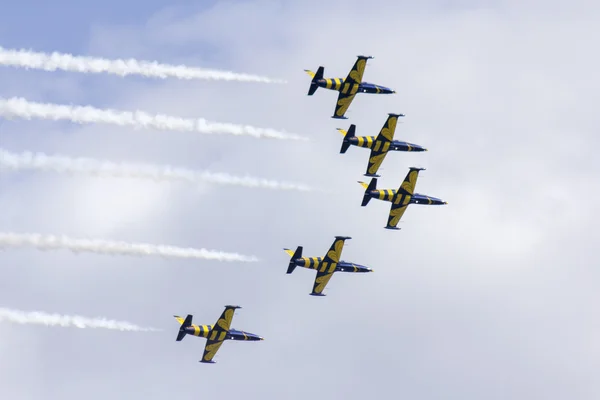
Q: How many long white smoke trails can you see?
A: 5